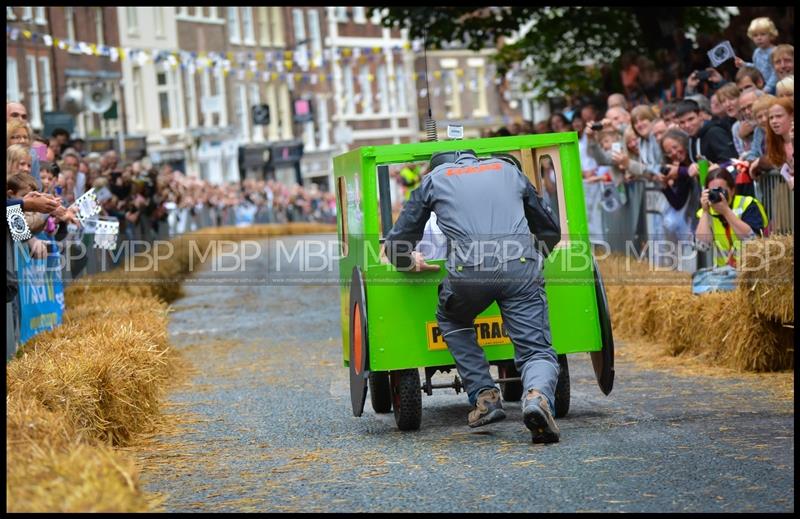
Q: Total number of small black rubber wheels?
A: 4